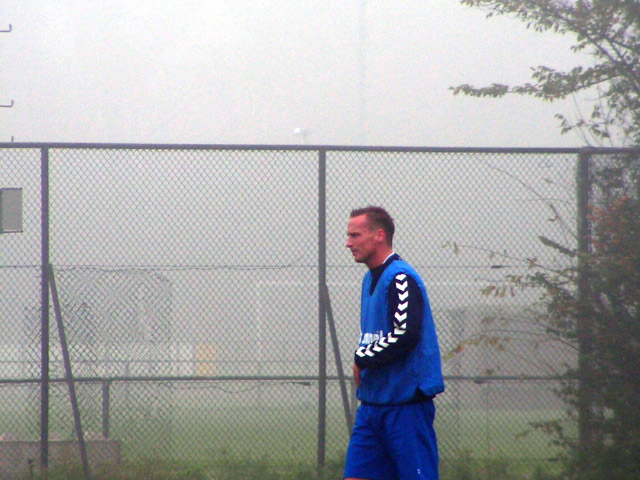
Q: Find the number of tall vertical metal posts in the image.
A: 3